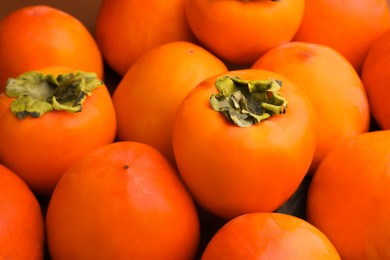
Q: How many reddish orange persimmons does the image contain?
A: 13